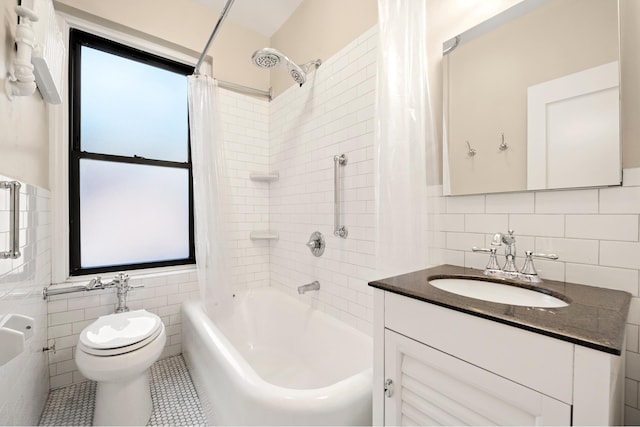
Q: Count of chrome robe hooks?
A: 2